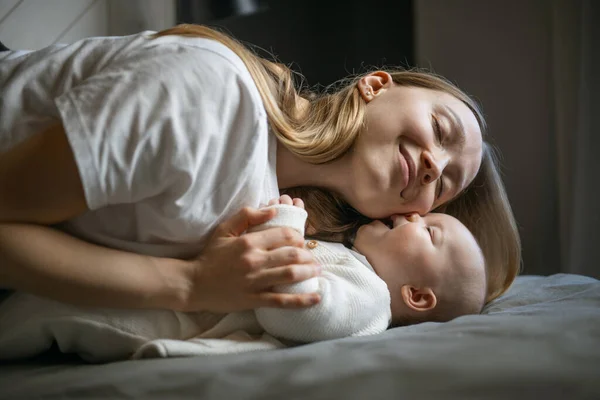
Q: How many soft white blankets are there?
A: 1